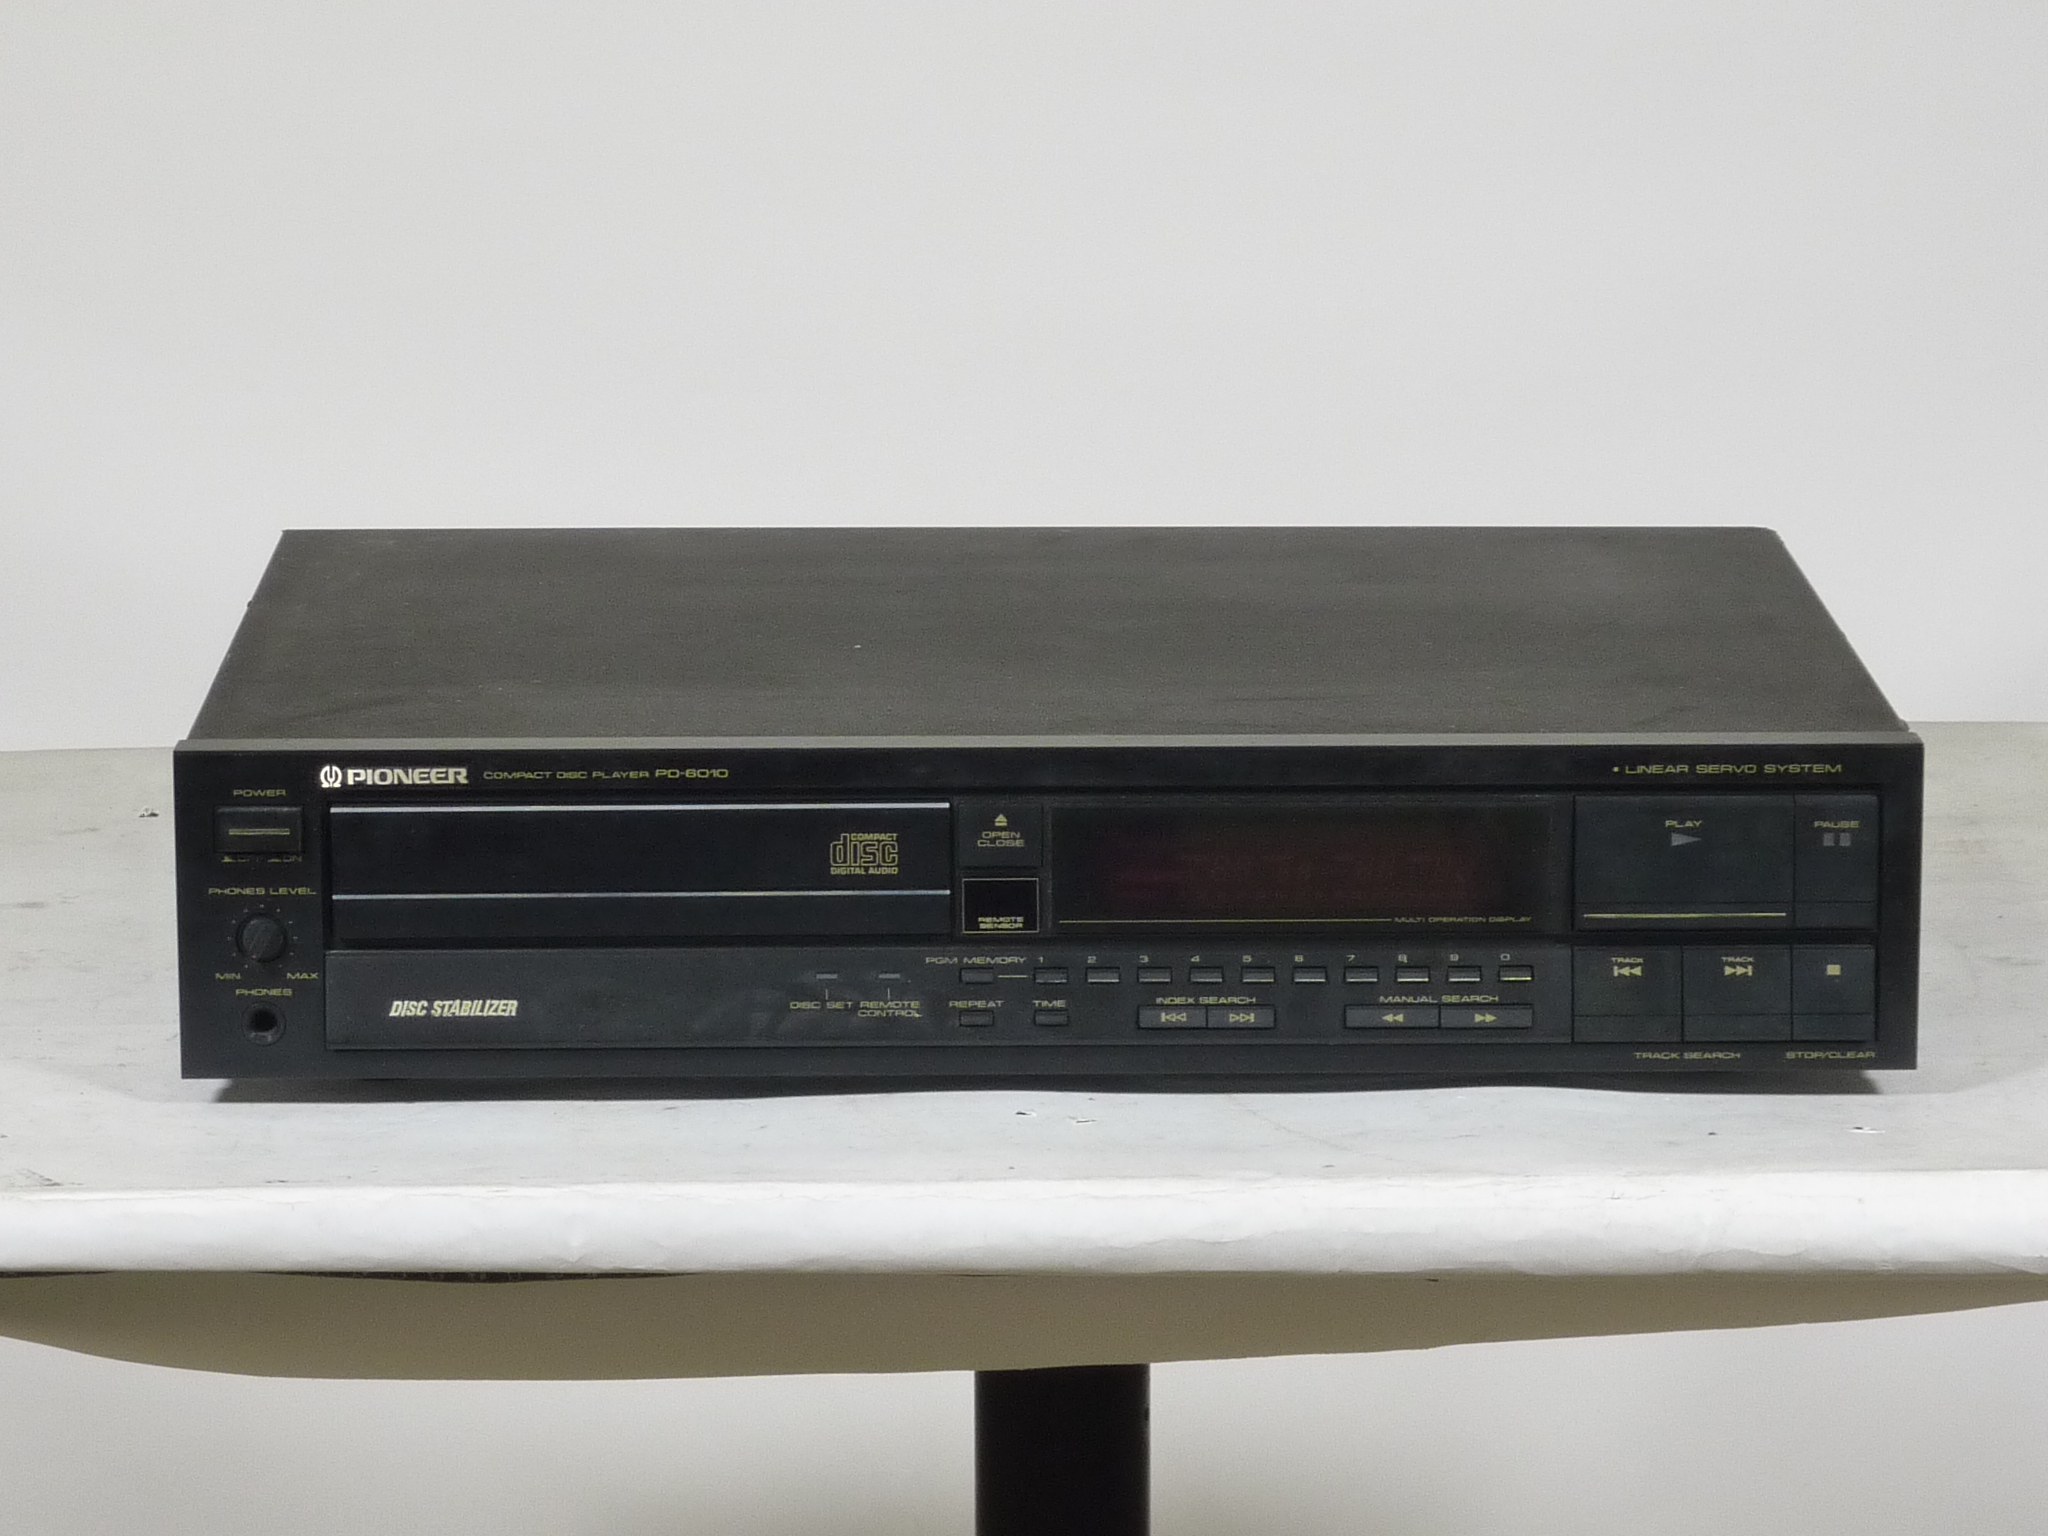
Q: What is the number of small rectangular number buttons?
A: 10